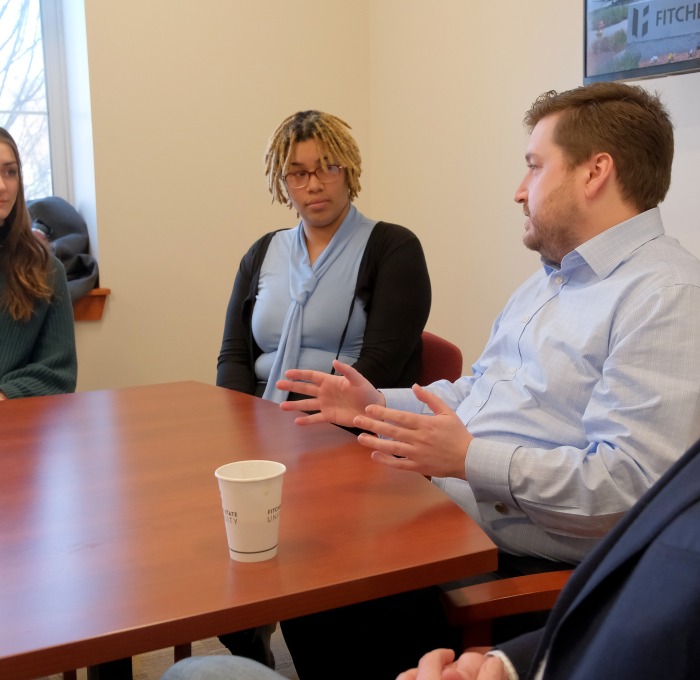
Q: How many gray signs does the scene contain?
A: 1